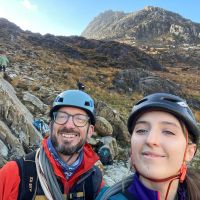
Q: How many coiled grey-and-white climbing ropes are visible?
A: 1